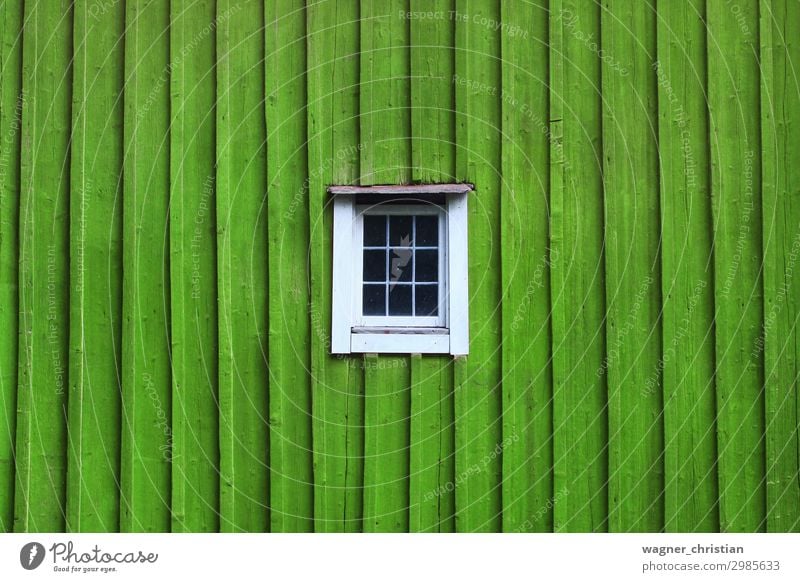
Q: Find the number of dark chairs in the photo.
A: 0